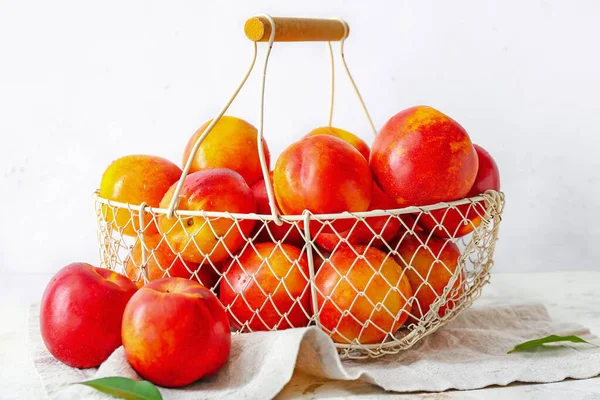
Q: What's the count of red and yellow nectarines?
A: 15